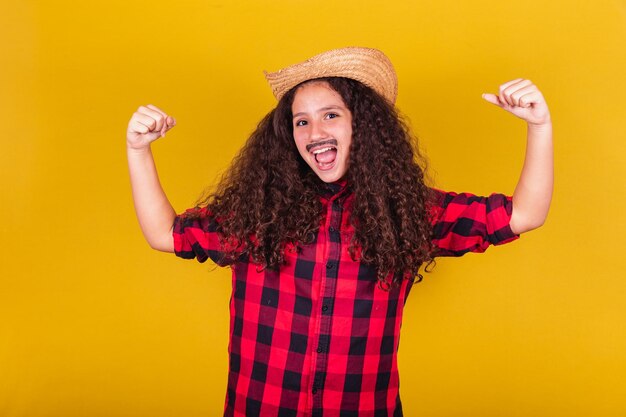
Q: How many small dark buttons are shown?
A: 5